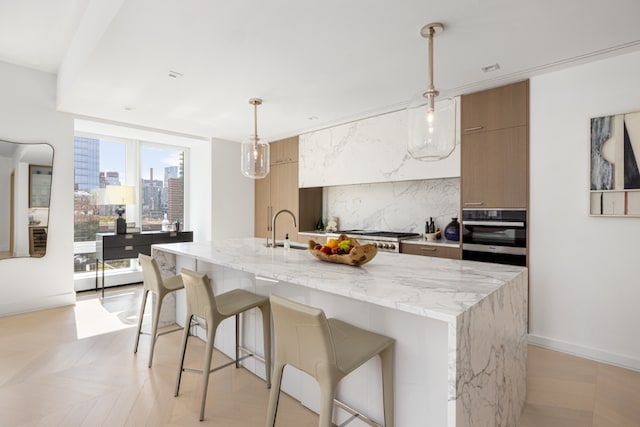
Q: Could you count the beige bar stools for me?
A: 3